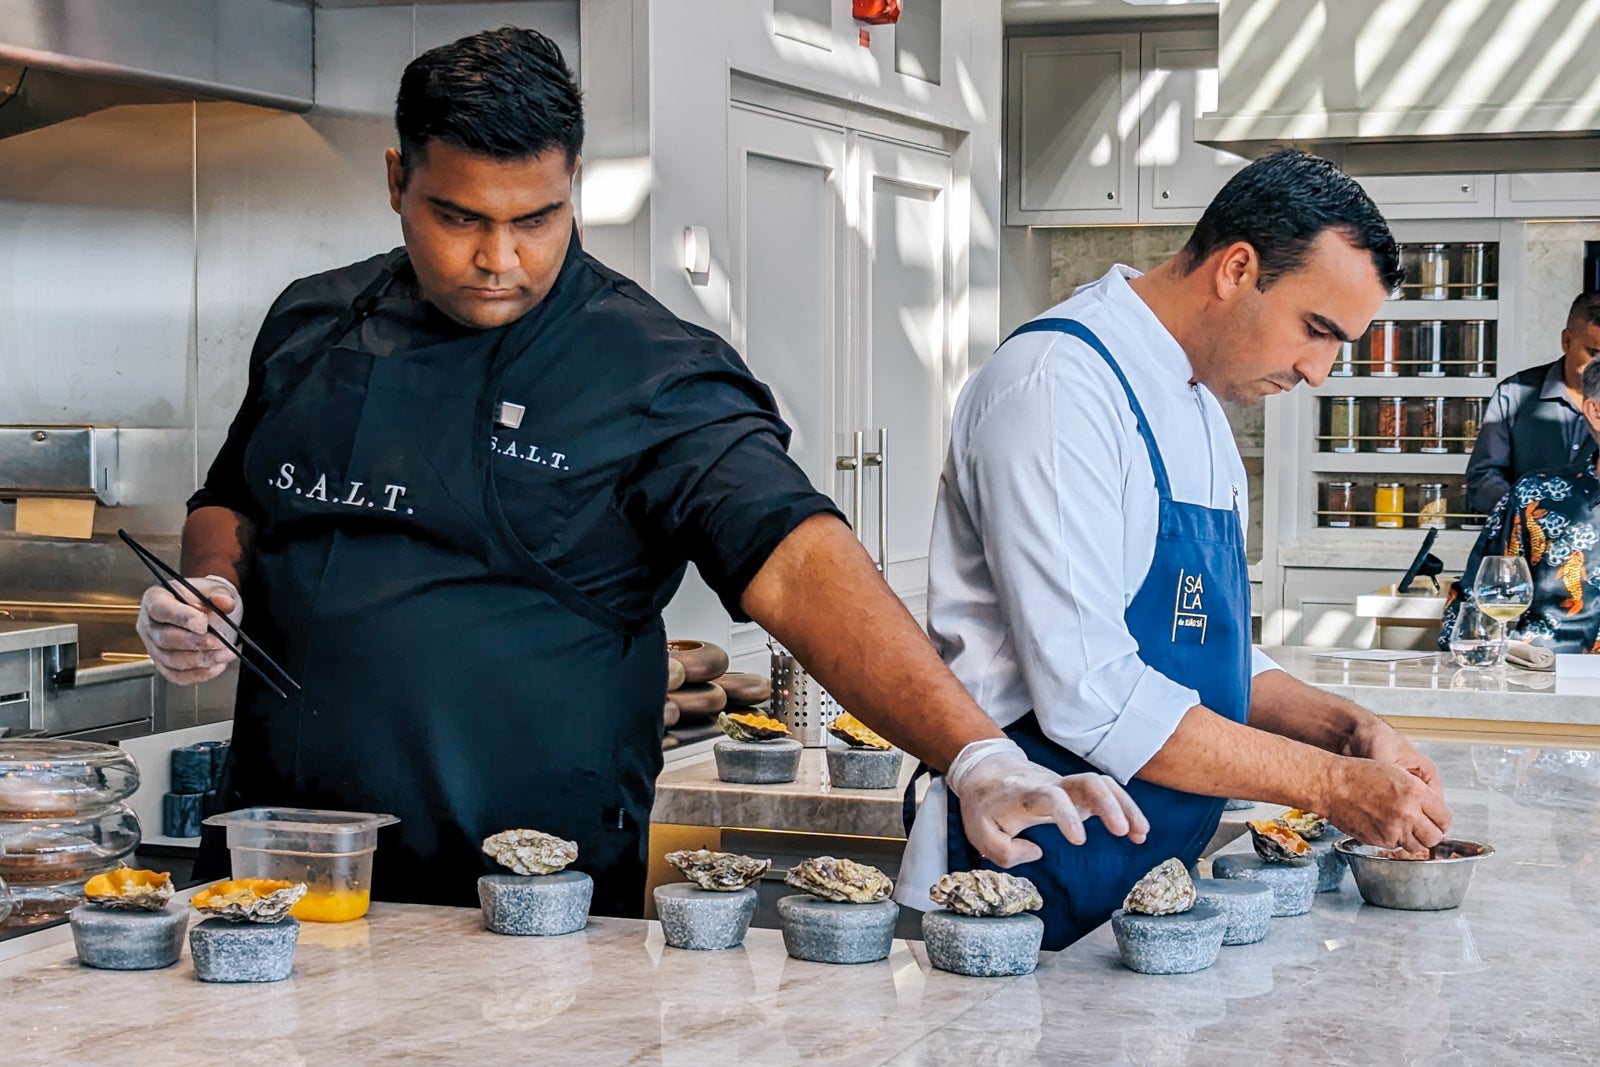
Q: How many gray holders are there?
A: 12